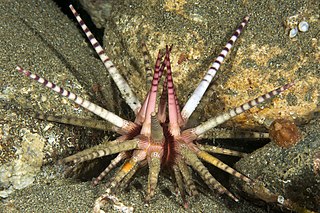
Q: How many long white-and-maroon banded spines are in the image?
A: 4